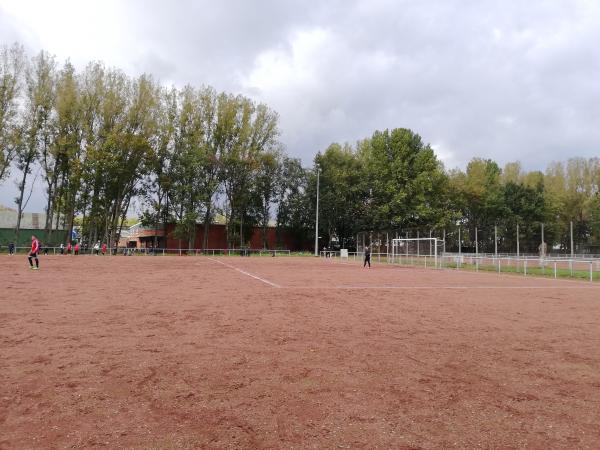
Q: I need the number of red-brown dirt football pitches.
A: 1